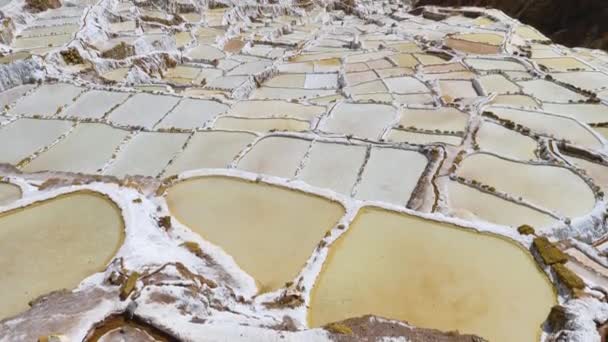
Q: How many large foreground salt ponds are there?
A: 3